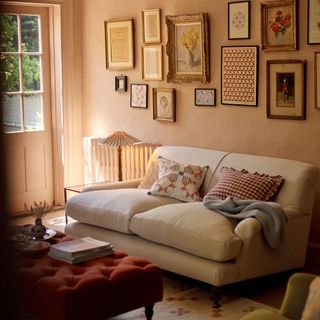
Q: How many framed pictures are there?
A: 14